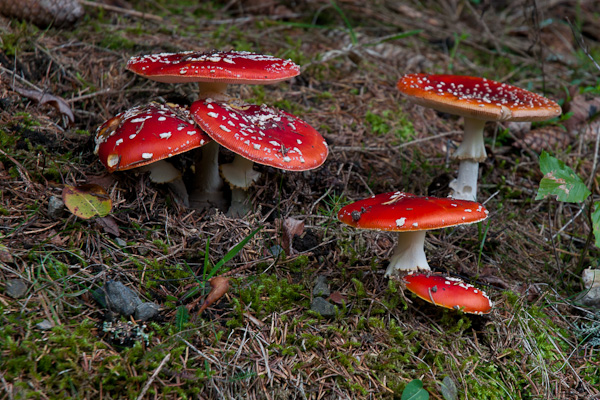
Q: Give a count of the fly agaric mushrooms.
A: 6